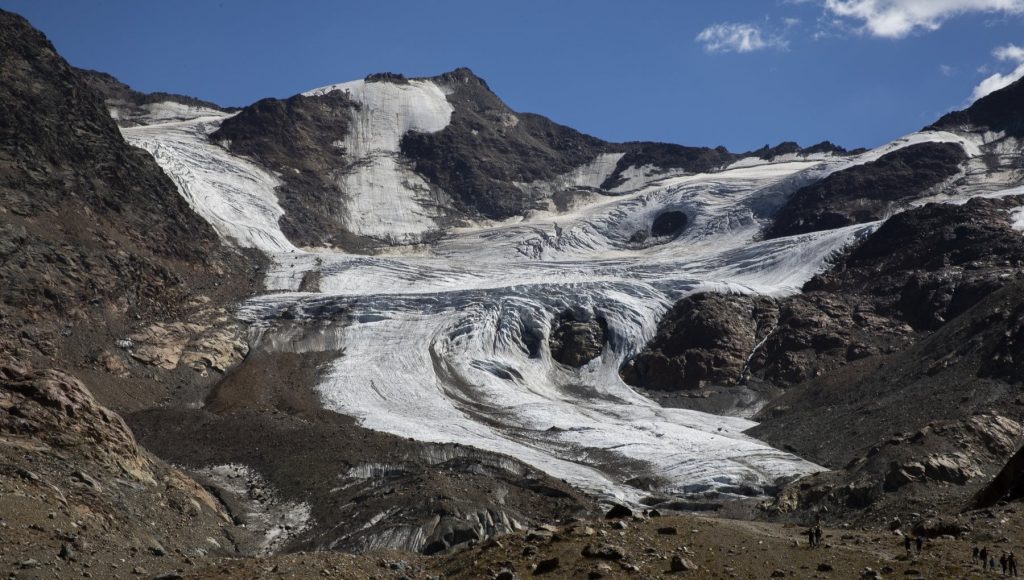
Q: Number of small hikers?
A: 9